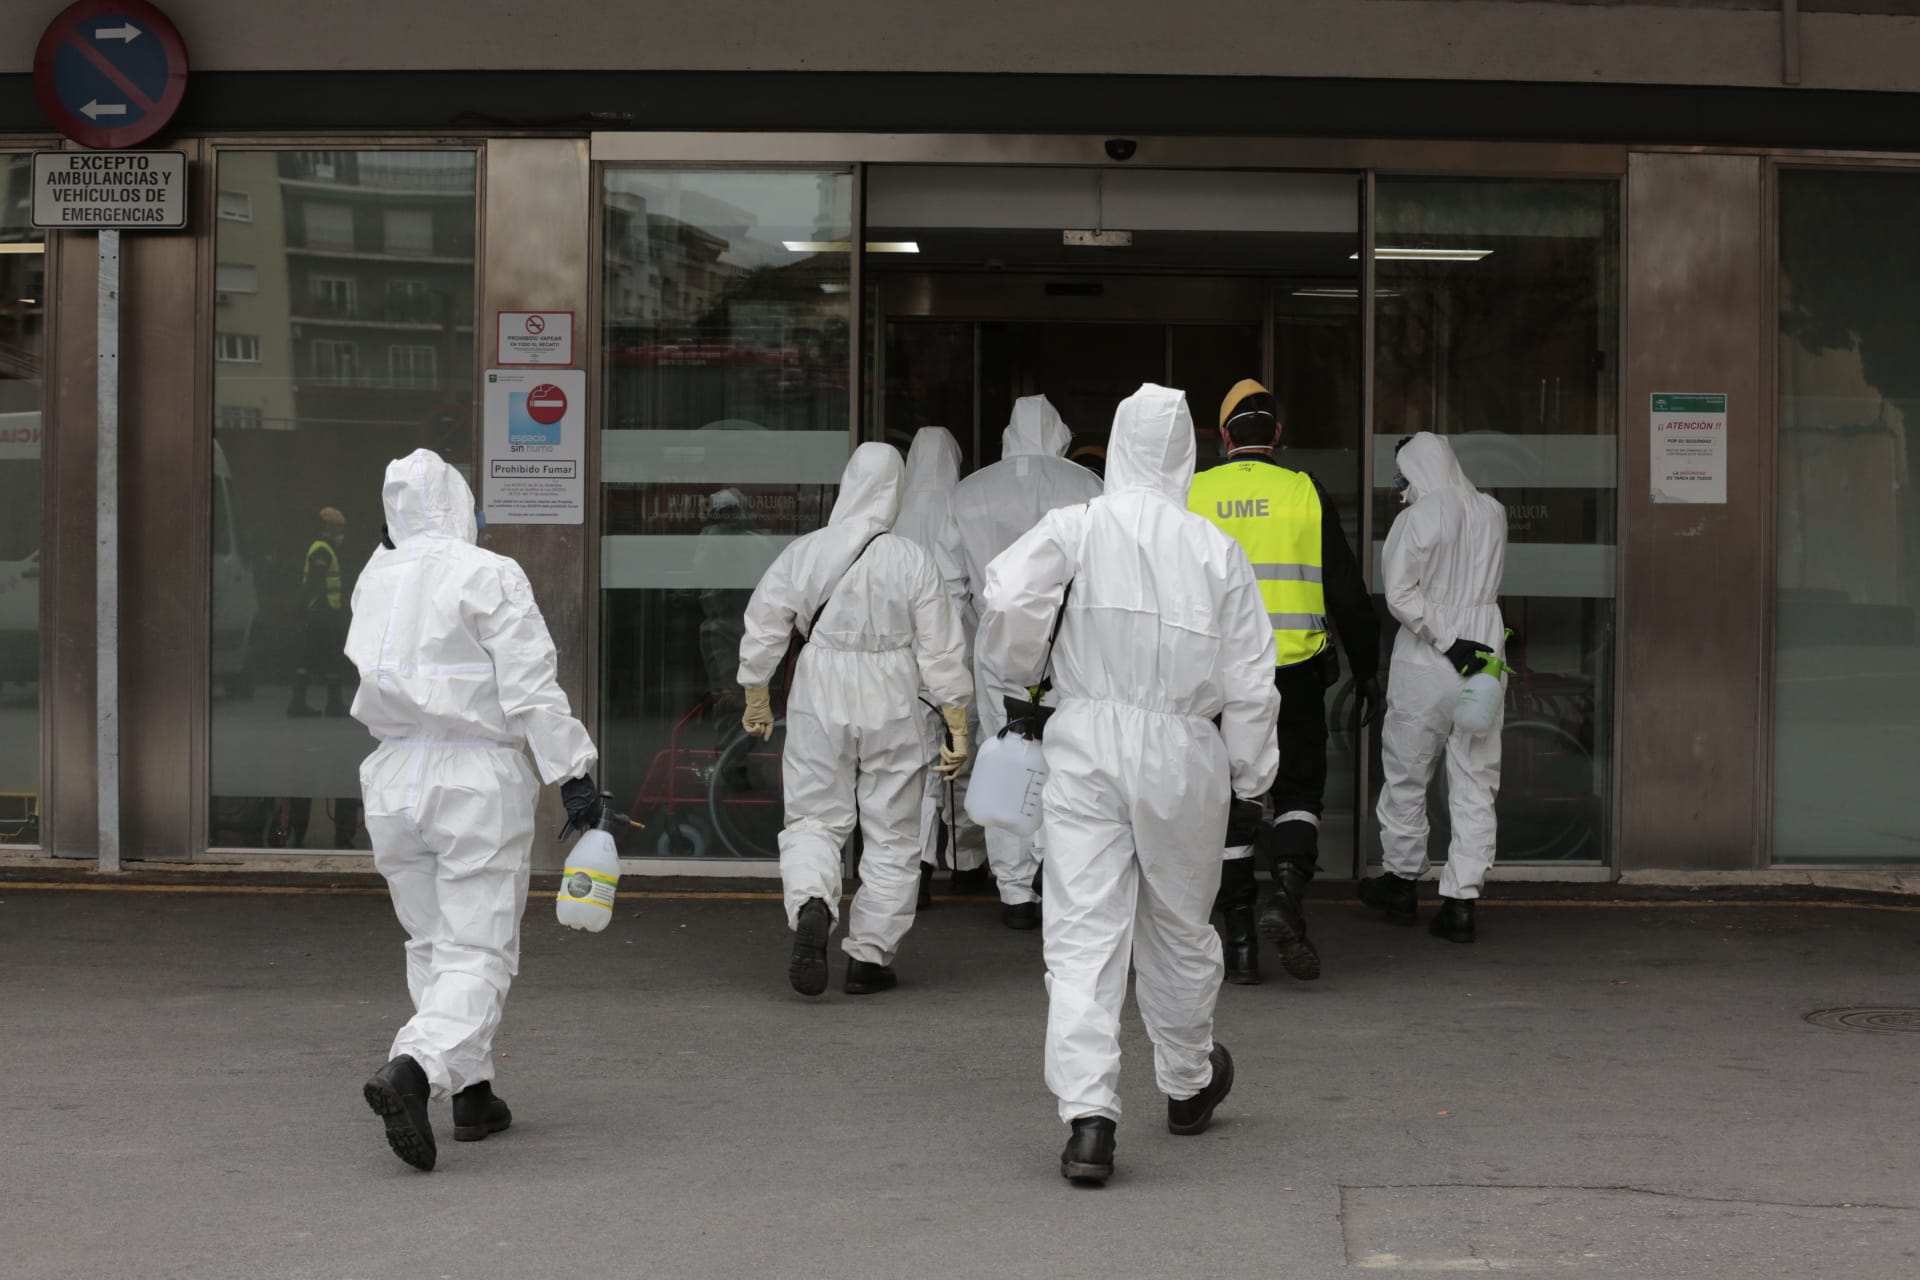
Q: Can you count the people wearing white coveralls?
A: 6